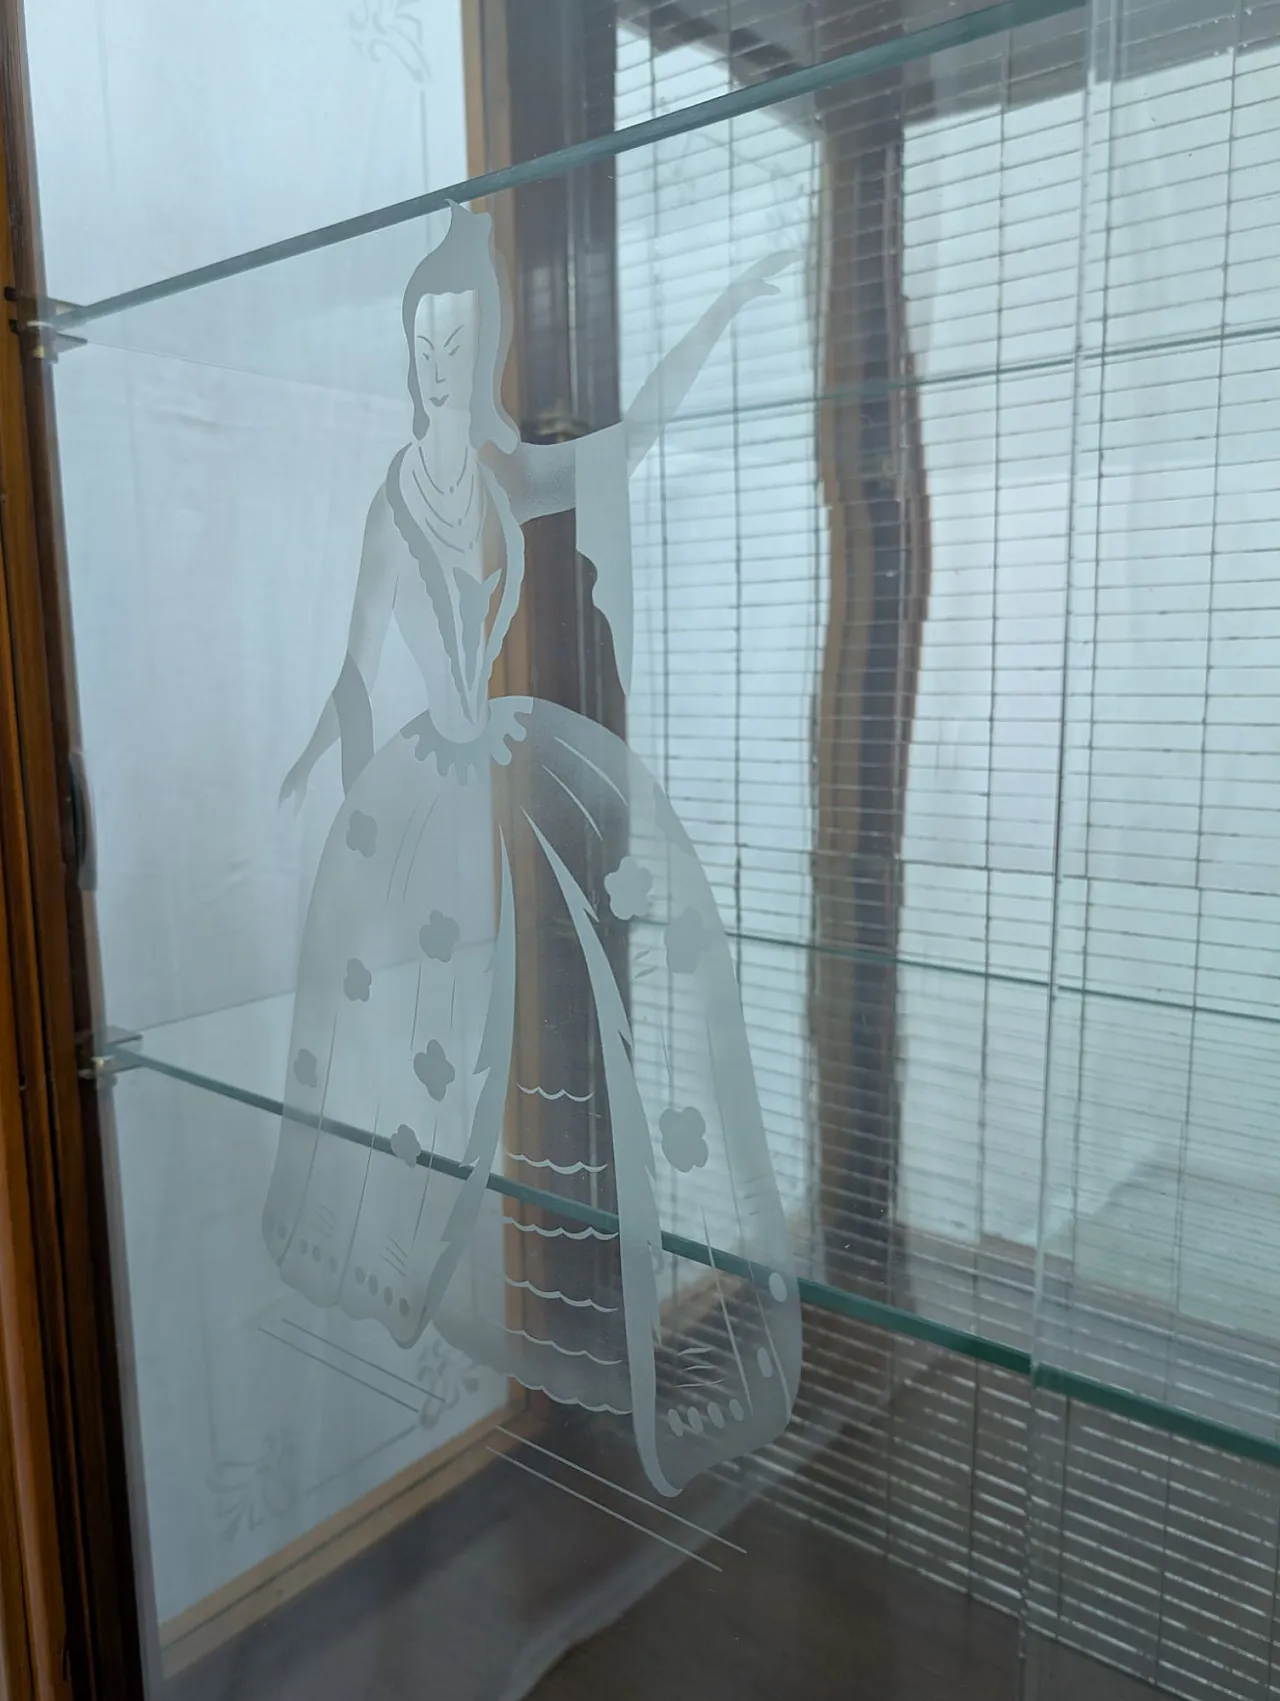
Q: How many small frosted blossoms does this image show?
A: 9